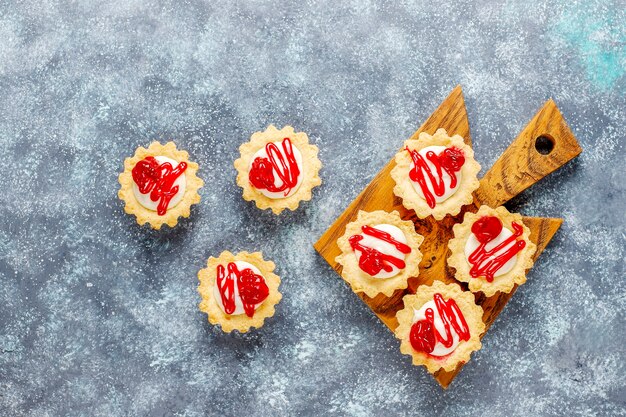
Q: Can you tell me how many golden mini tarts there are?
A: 7